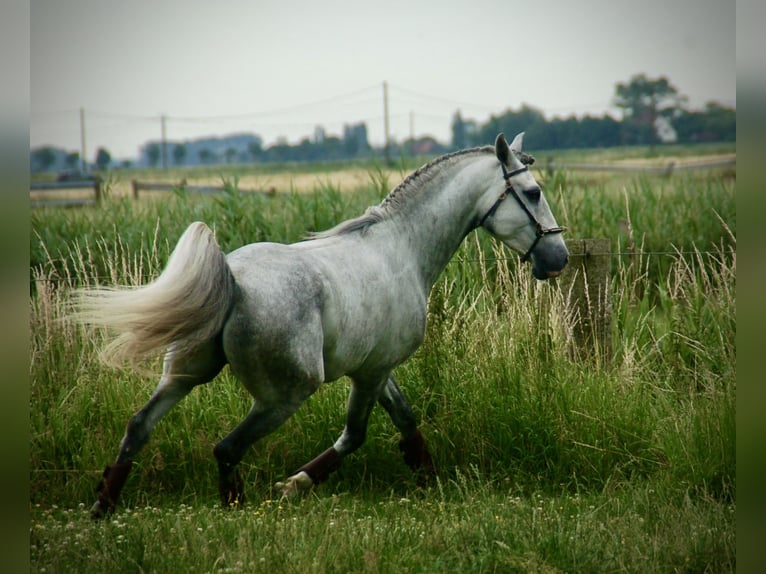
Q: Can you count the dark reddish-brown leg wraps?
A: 4